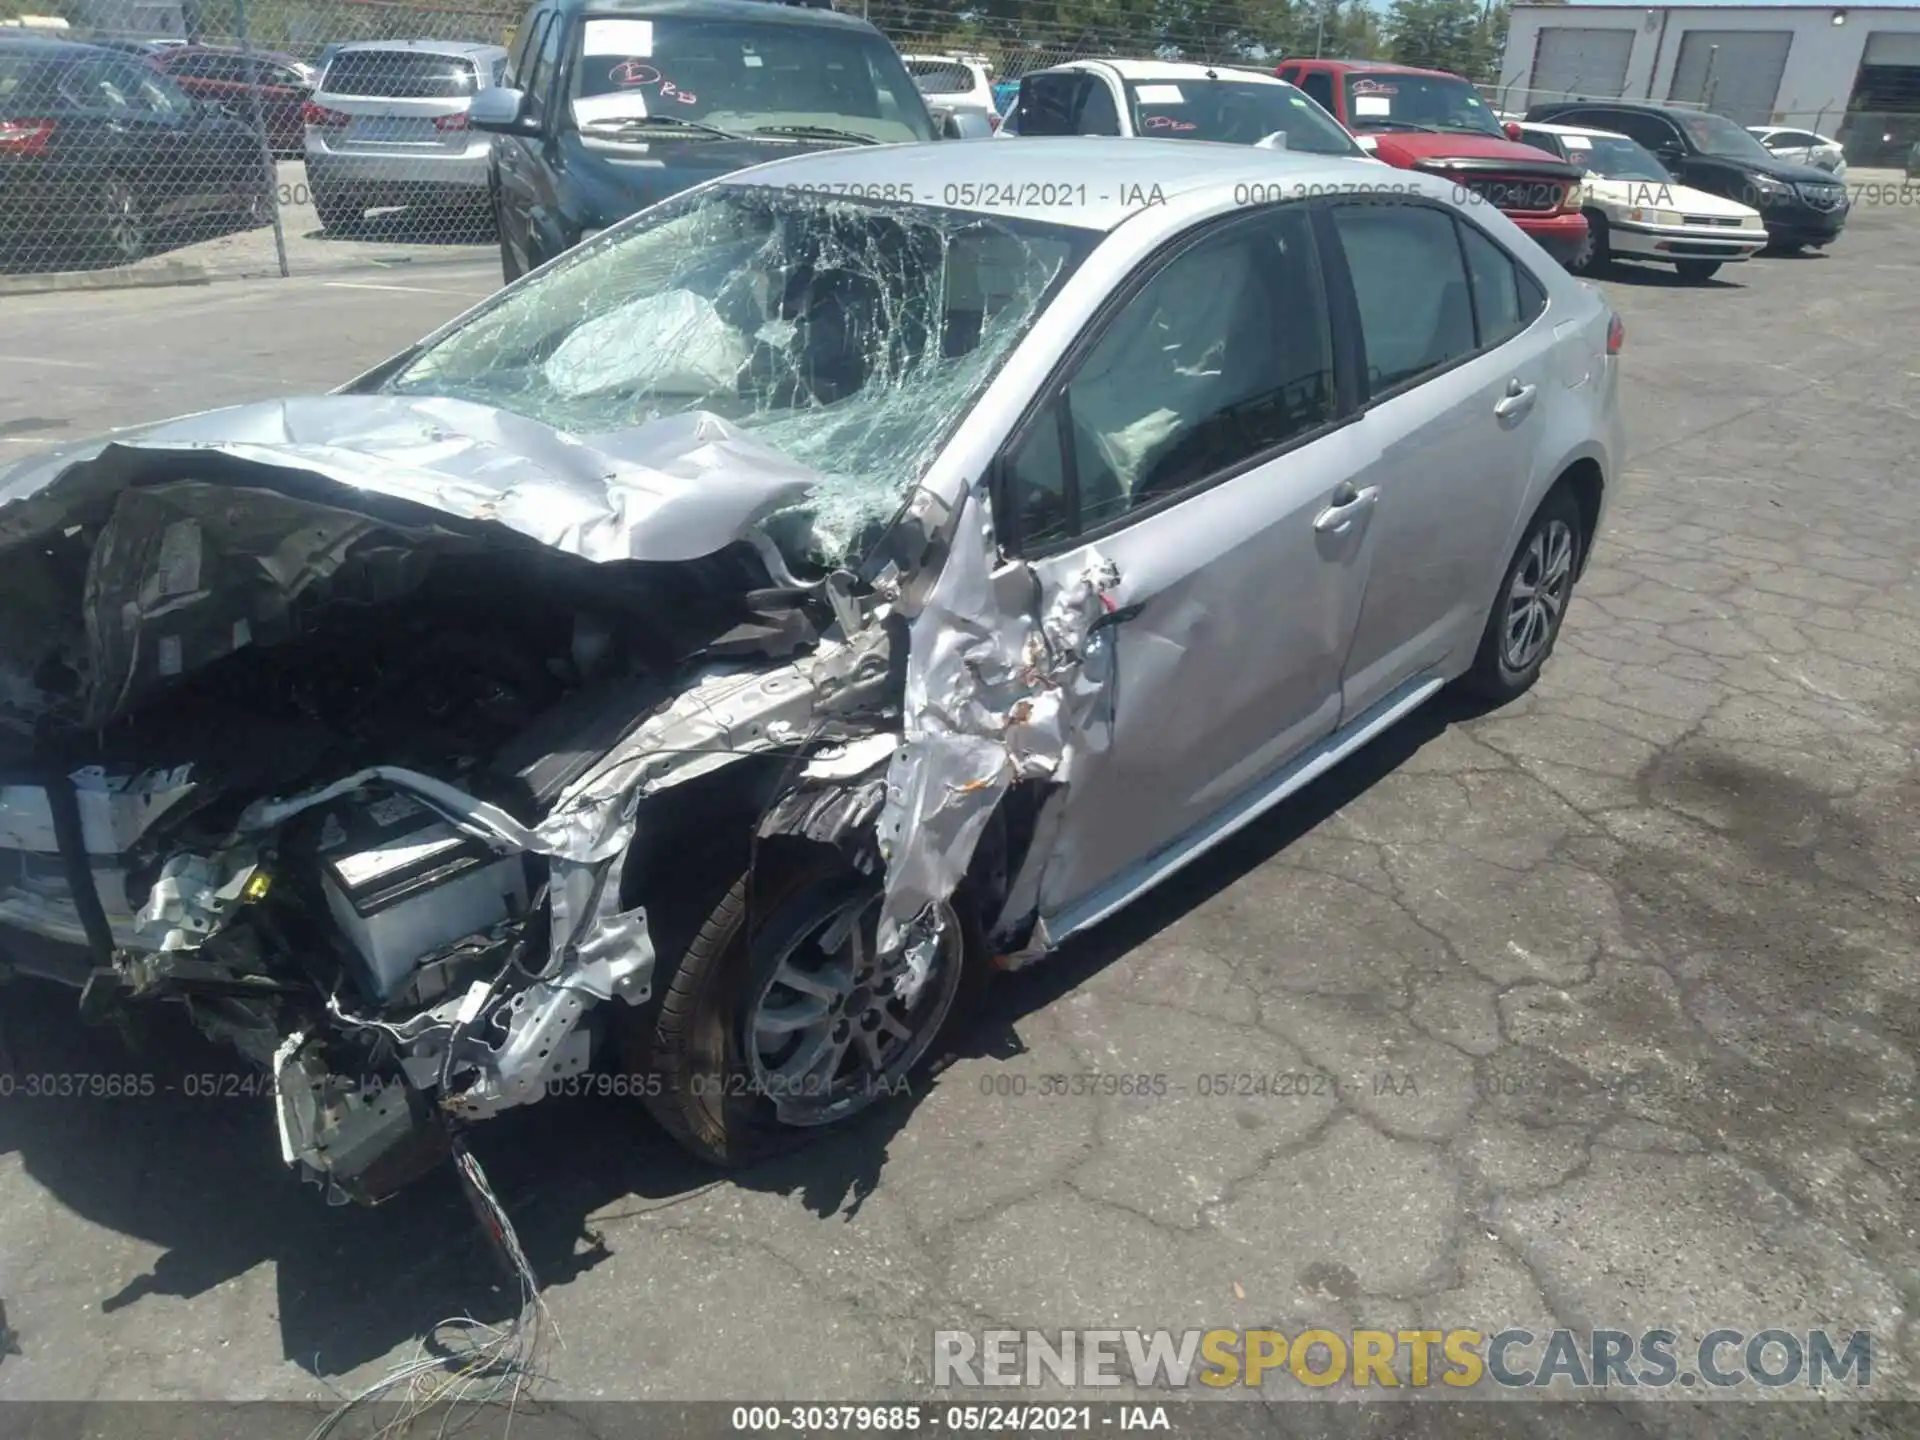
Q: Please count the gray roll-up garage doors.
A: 3